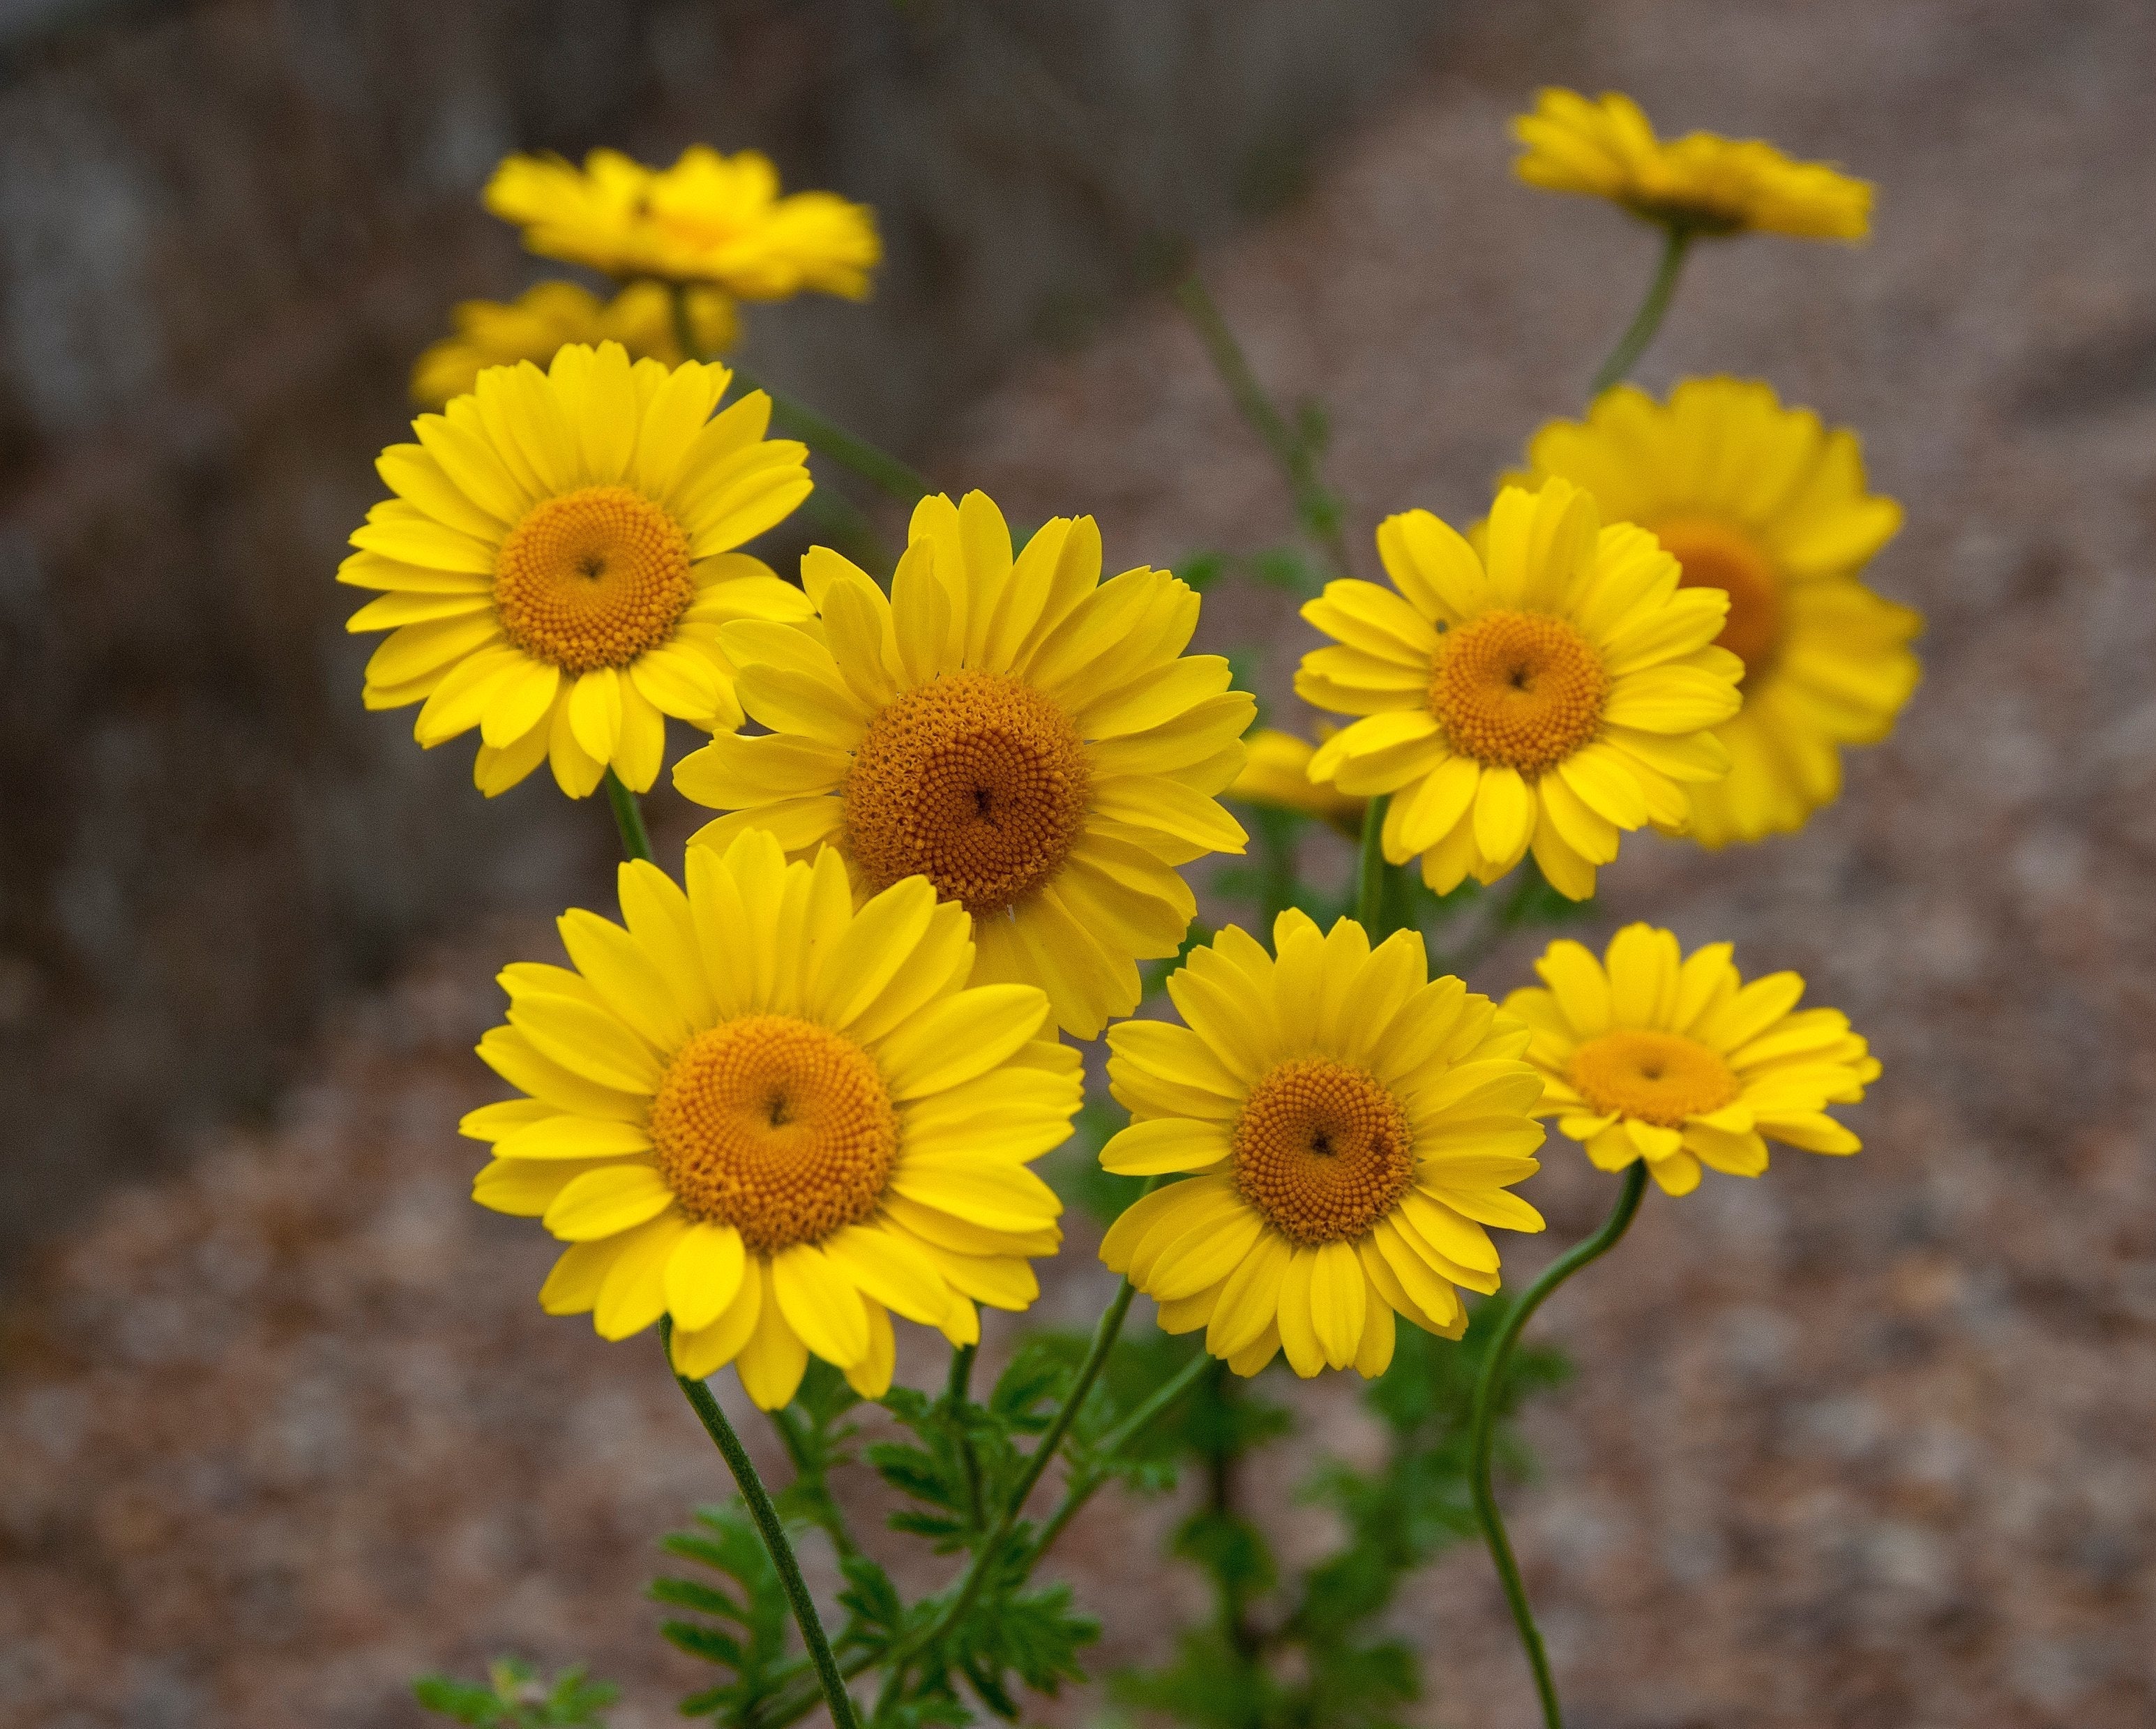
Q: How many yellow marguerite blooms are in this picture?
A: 11